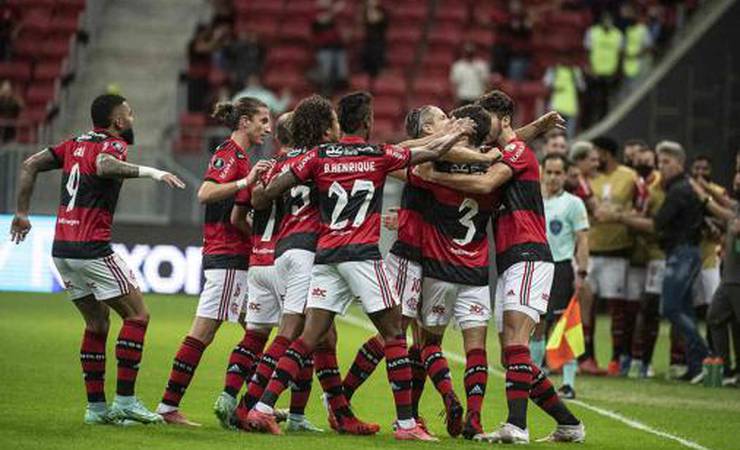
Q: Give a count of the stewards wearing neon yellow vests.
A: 3